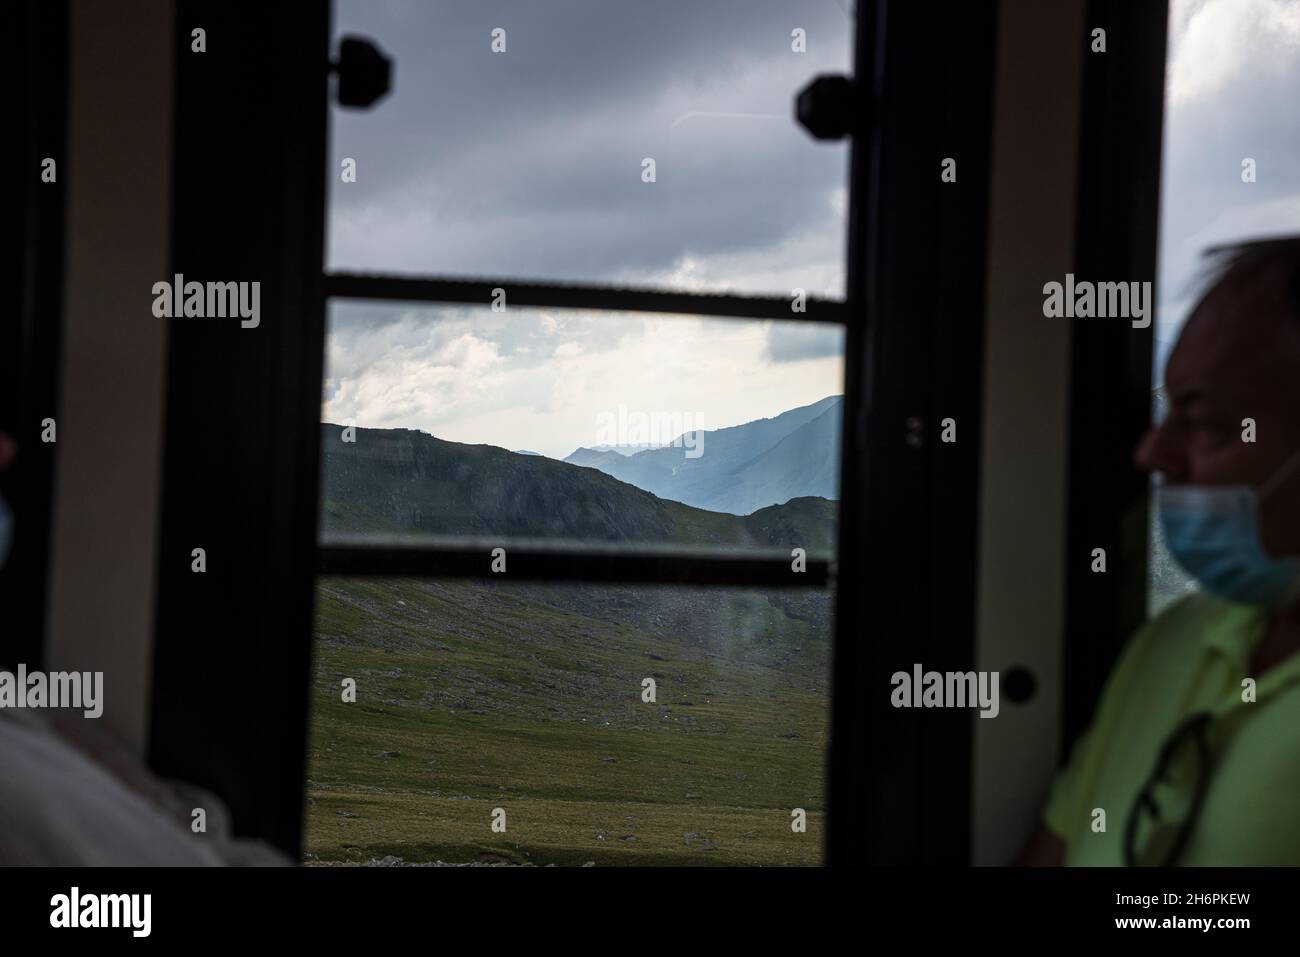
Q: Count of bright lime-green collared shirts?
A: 1